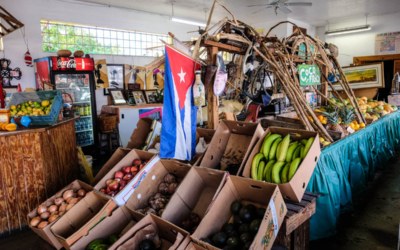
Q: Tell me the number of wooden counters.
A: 1